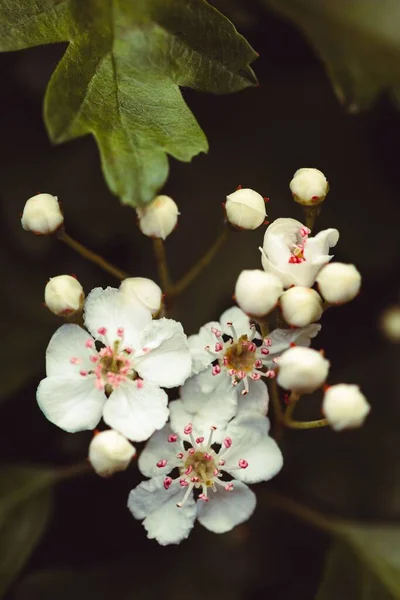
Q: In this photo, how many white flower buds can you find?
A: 12